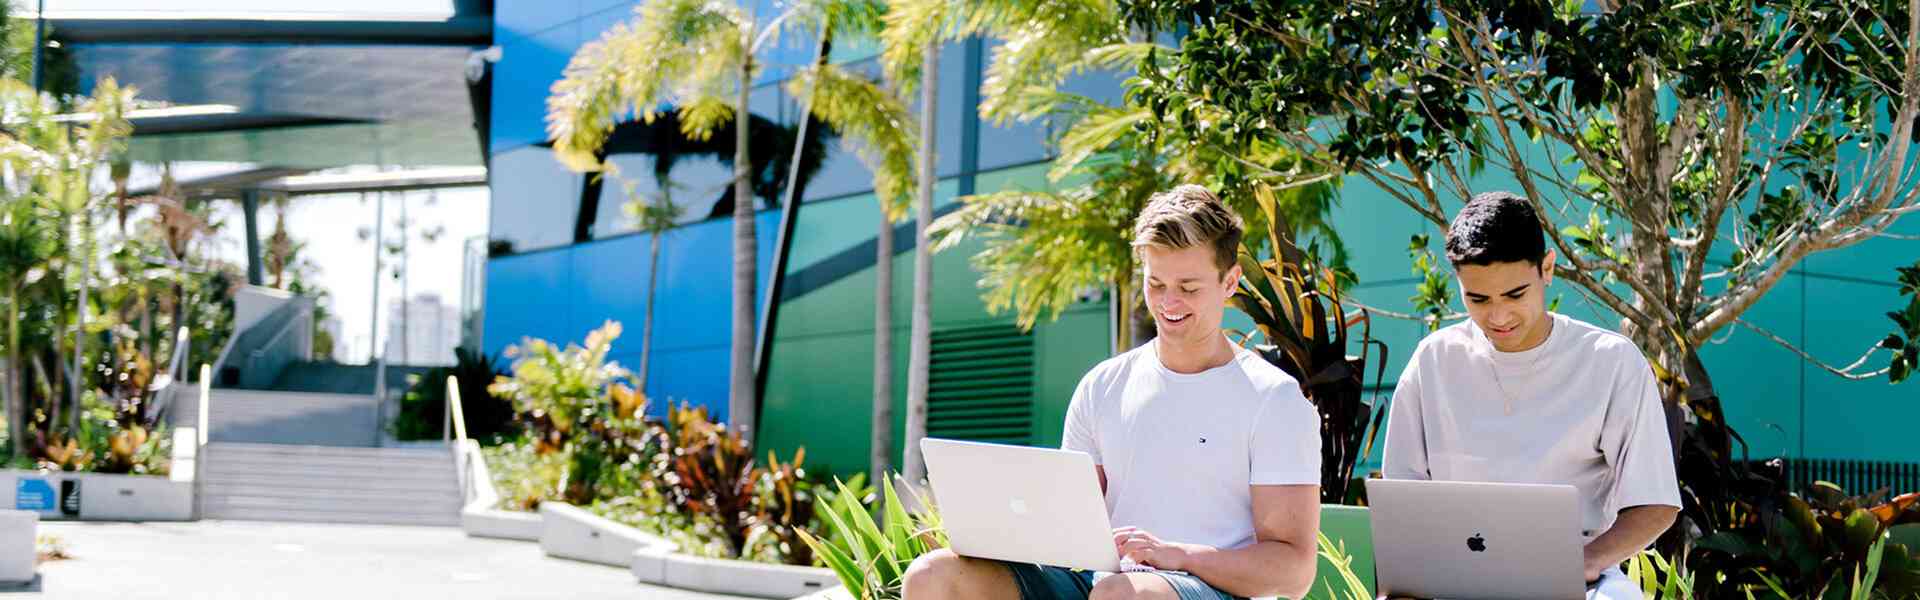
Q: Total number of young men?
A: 2